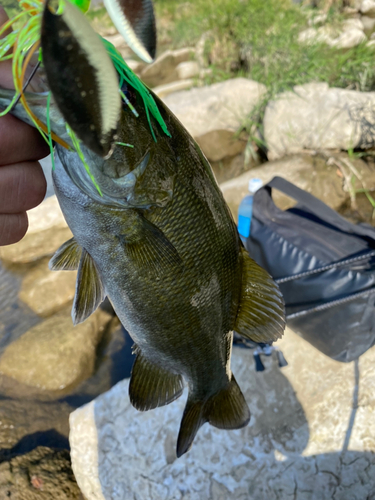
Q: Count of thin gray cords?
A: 2